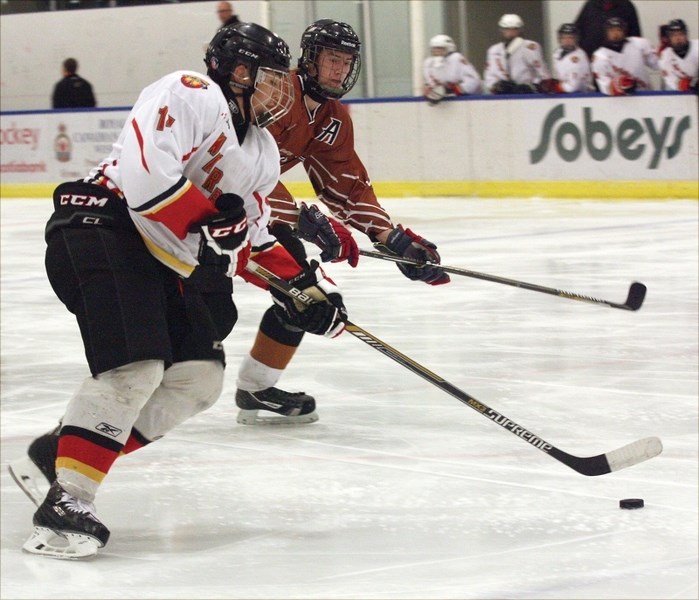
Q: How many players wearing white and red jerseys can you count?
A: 6